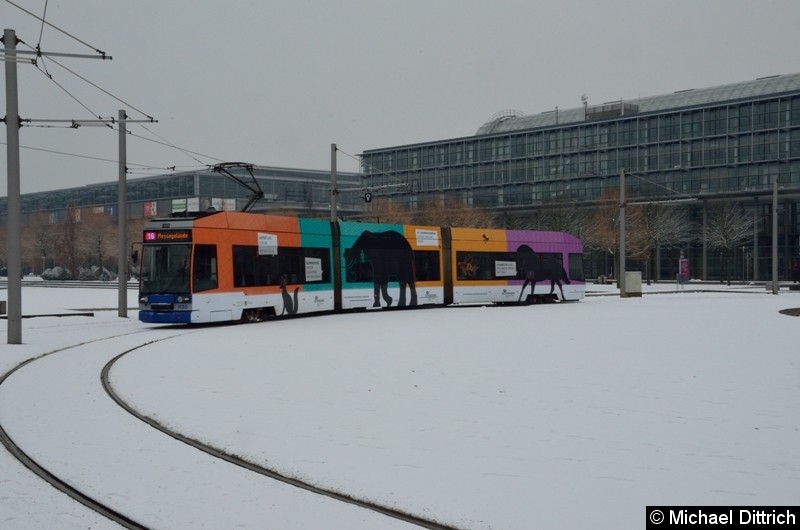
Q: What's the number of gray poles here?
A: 5